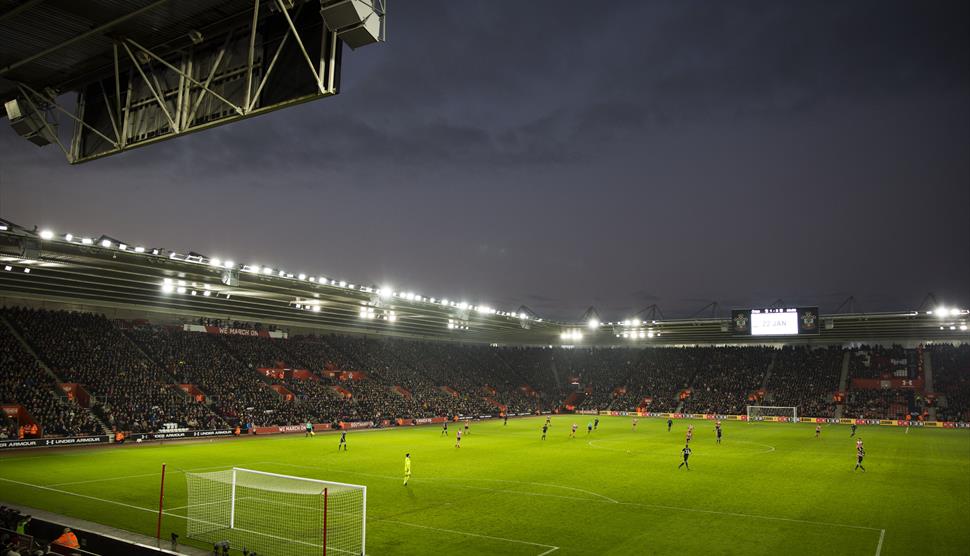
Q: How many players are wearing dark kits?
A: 10